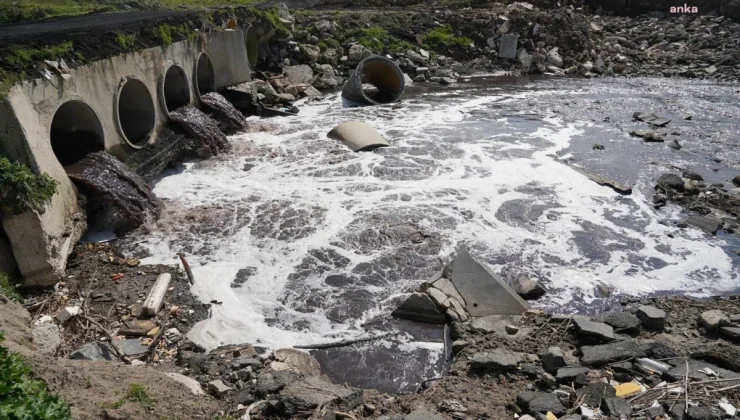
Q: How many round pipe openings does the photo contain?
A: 6